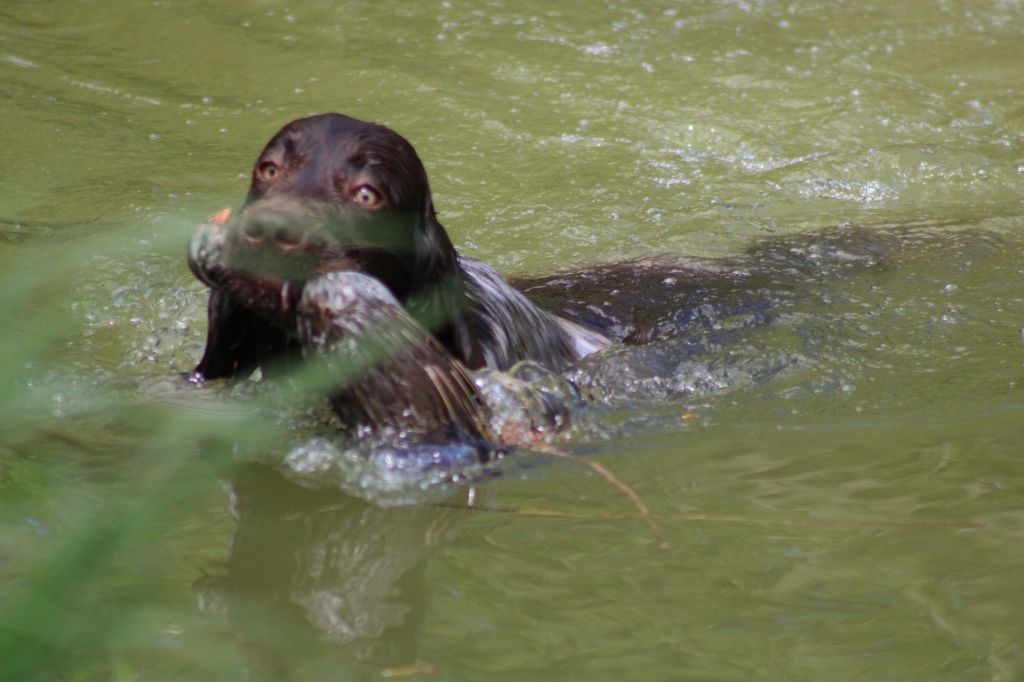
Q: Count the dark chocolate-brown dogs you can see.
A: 1